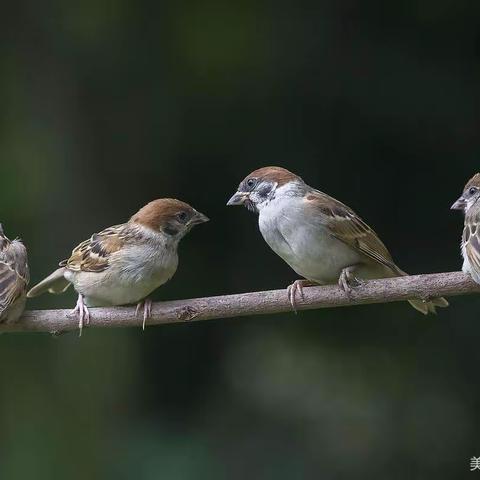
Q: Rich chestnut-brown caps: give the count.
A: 3